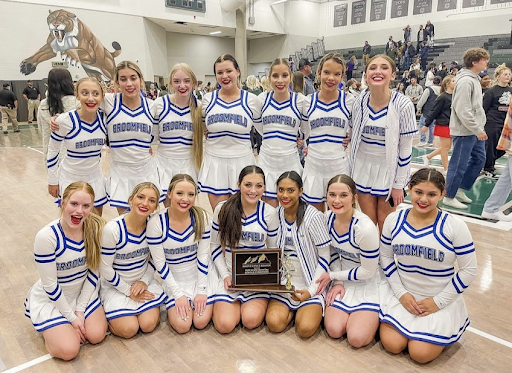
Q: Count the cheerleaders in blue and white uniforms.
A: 14